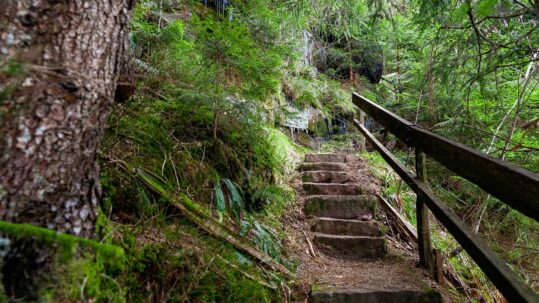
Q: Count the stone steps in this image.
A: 8